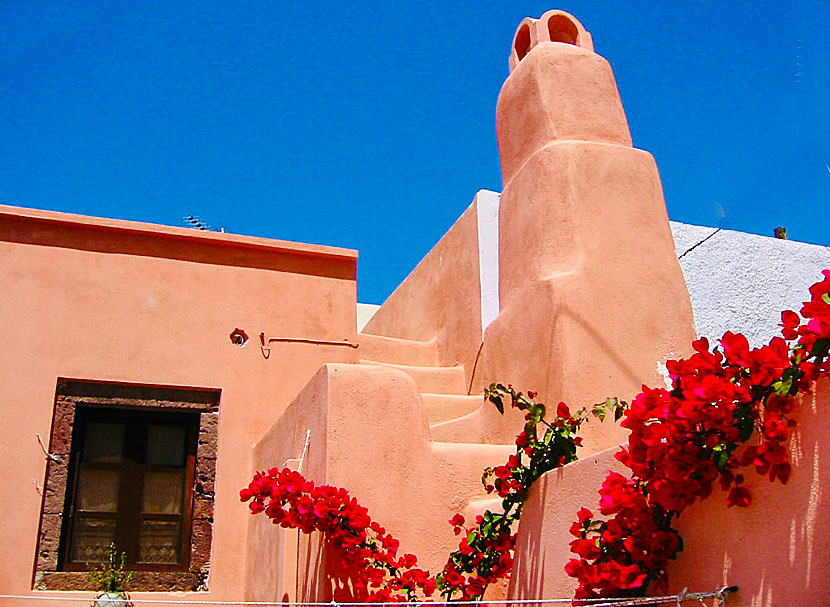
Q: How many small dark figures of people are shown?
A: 0